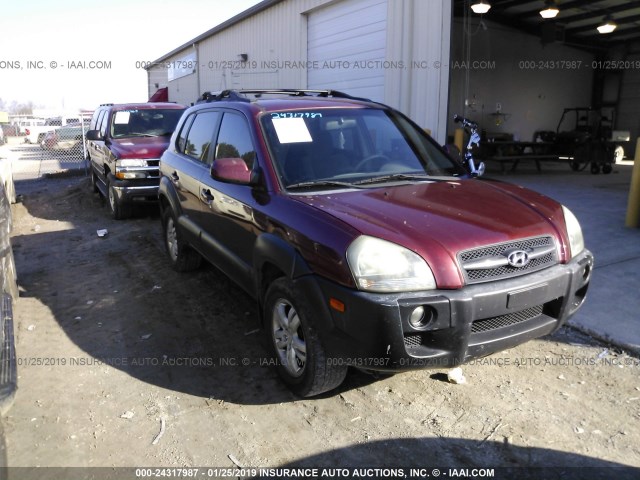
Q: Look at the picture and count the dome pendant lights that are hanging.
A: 3